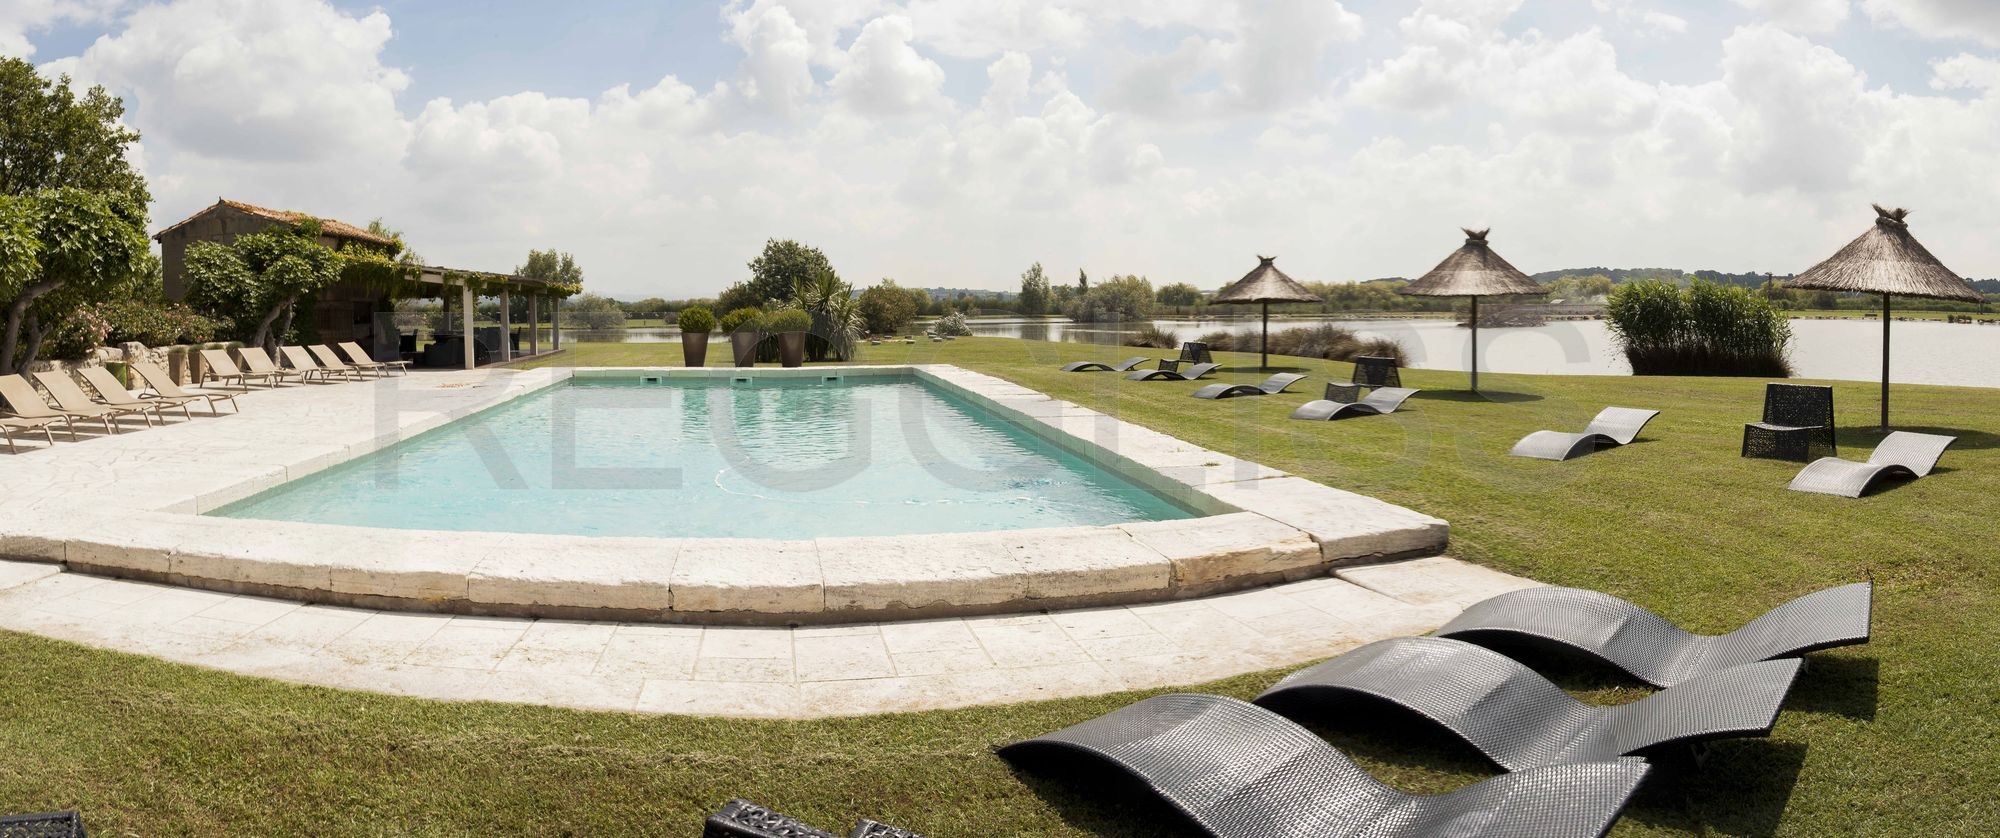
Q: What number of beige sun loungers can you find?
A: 10